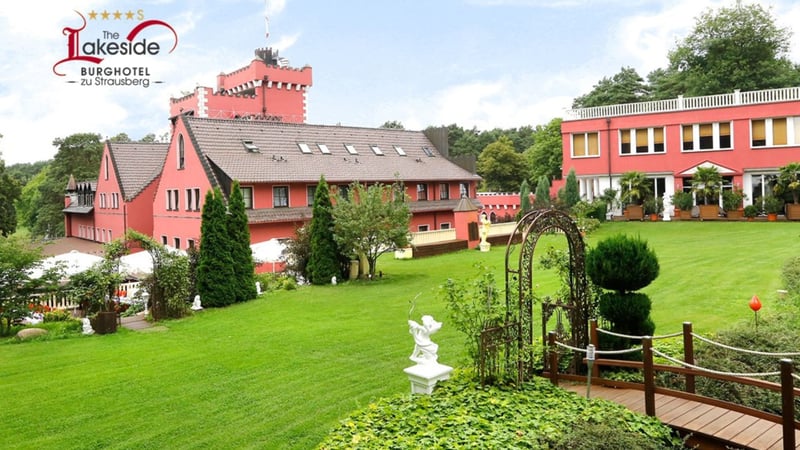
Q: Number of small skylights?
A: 7